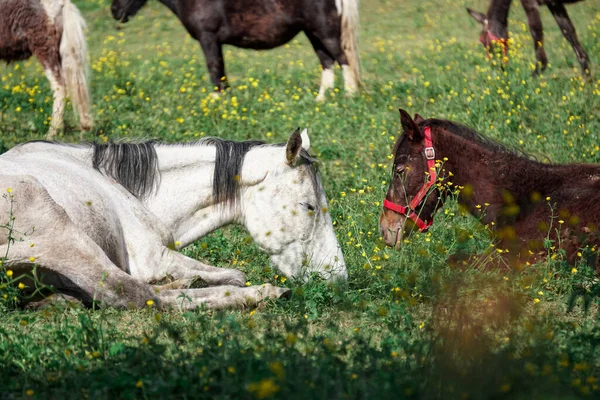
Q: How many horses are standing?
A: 3